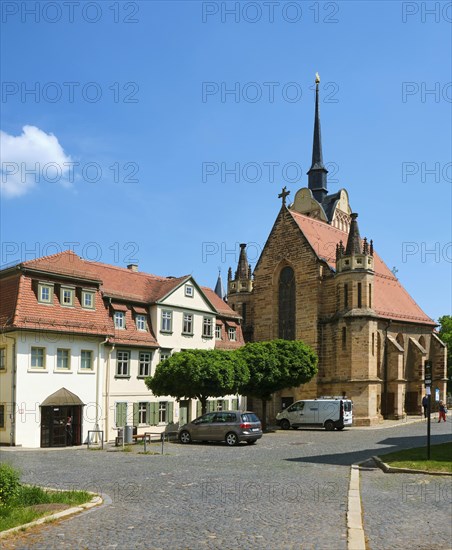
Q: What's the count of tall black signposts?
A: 1